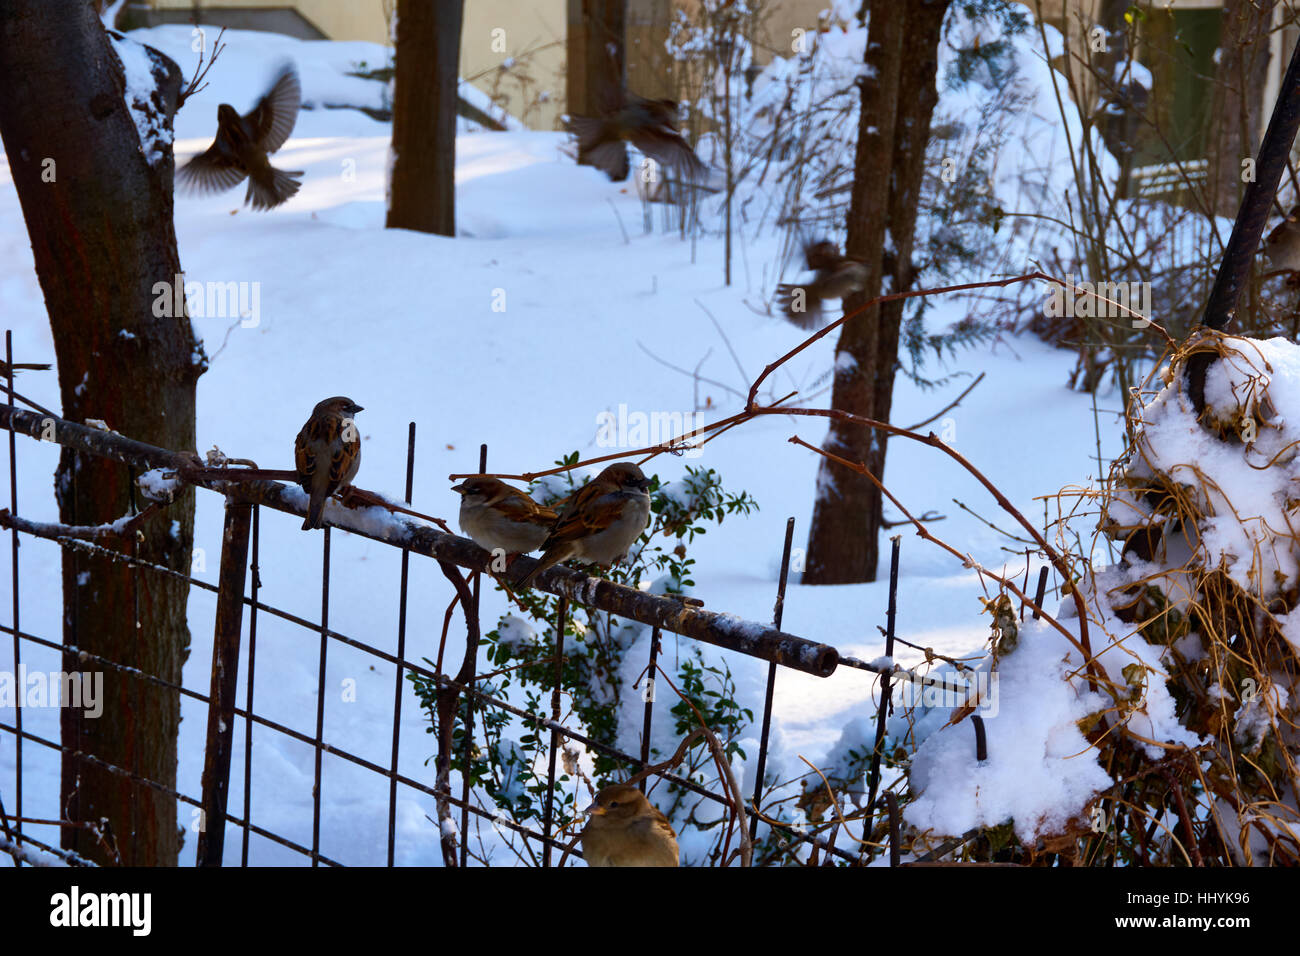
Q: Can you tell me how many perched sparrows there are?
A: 4